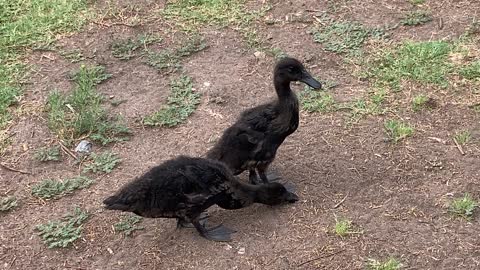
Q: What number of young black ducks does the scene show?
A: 2